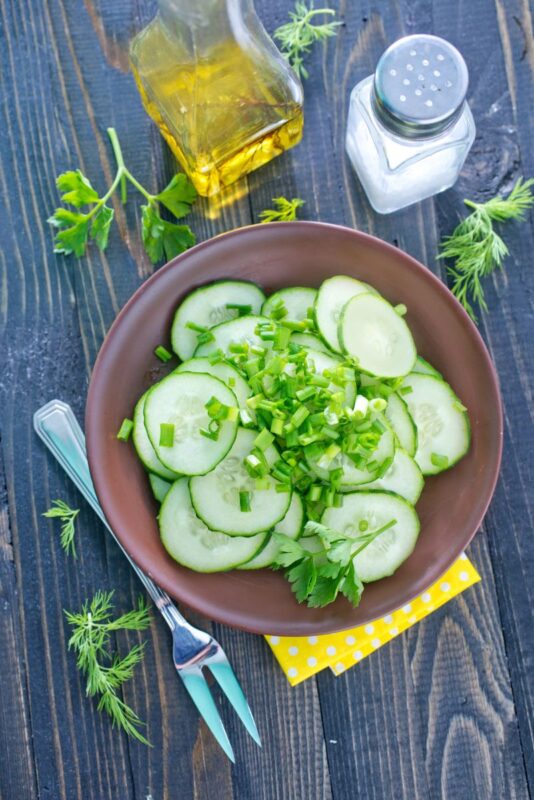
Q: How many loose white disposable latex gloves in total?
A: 0